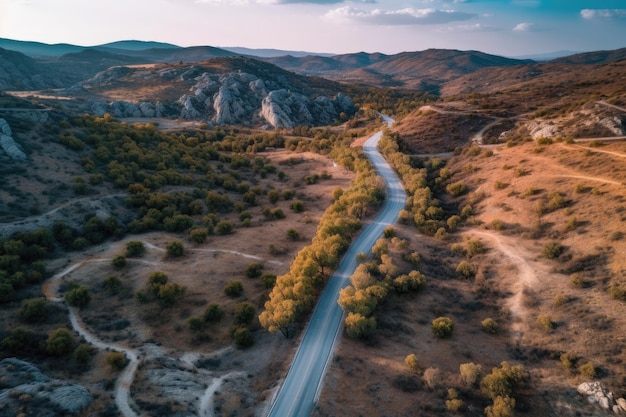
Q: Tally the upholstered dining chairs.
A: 0